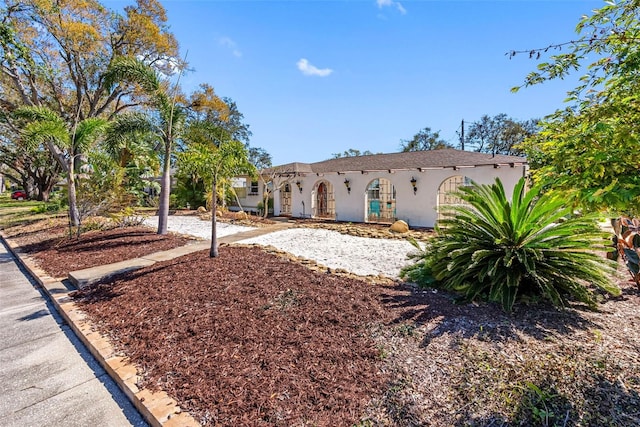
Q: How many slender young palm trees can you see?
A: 3